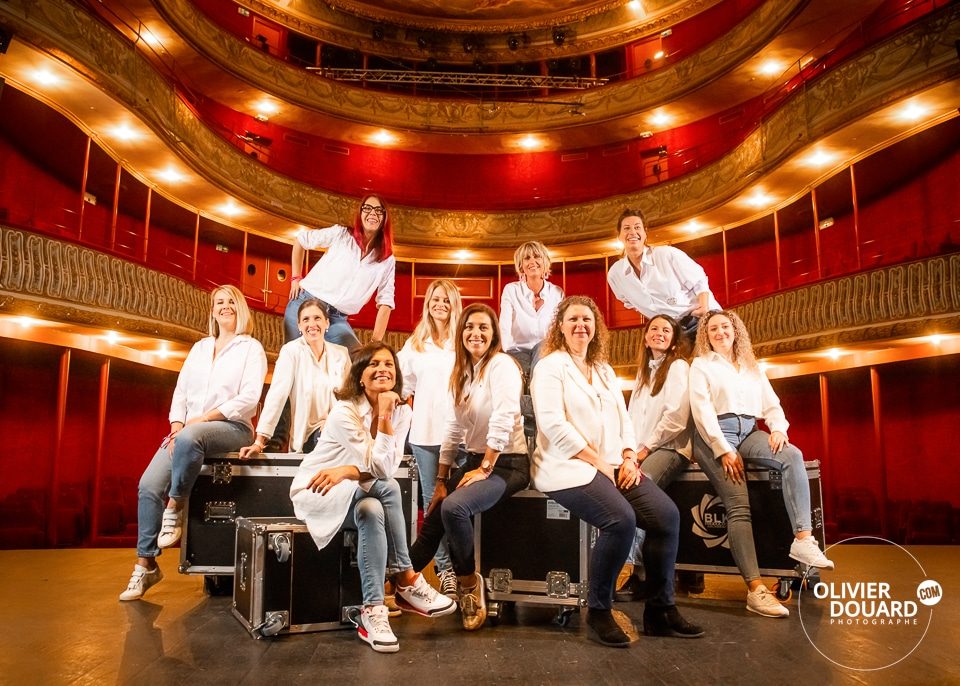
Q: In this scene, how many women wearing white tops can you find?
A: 11